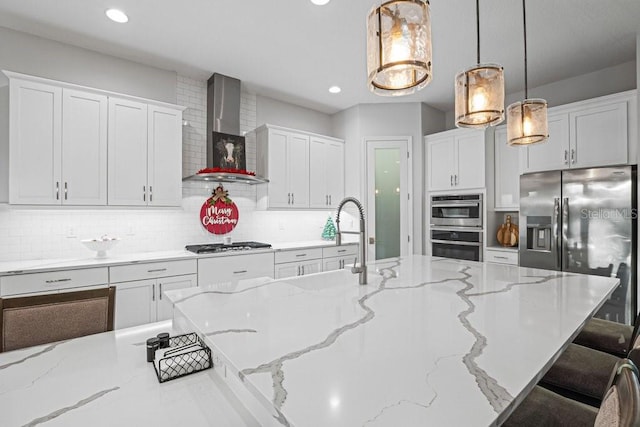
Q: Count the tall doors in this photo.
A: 1